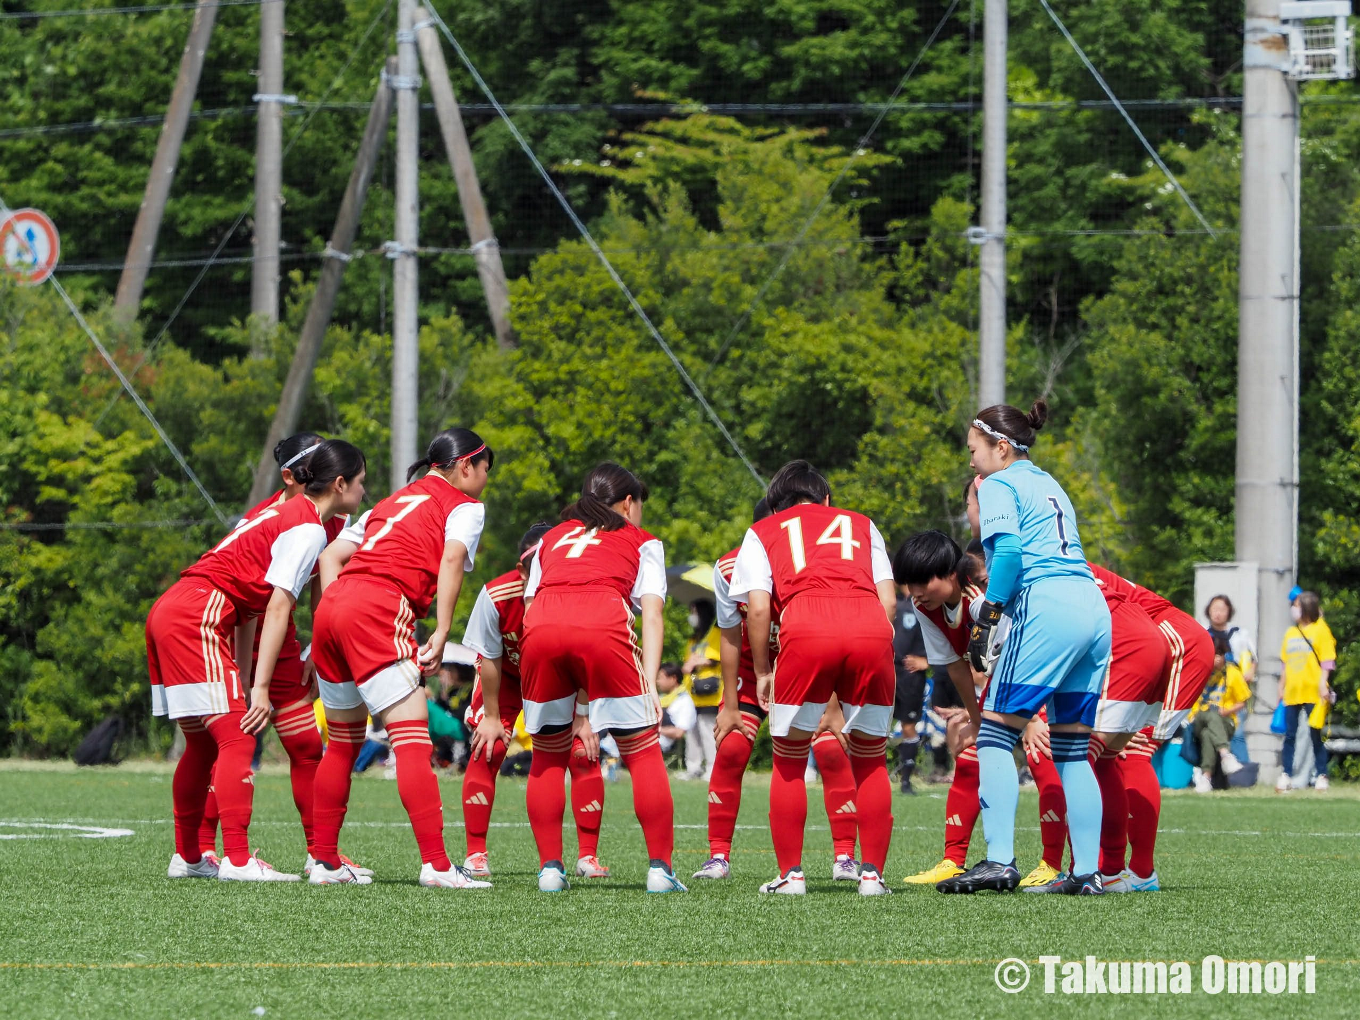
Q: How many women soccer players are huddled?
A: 11